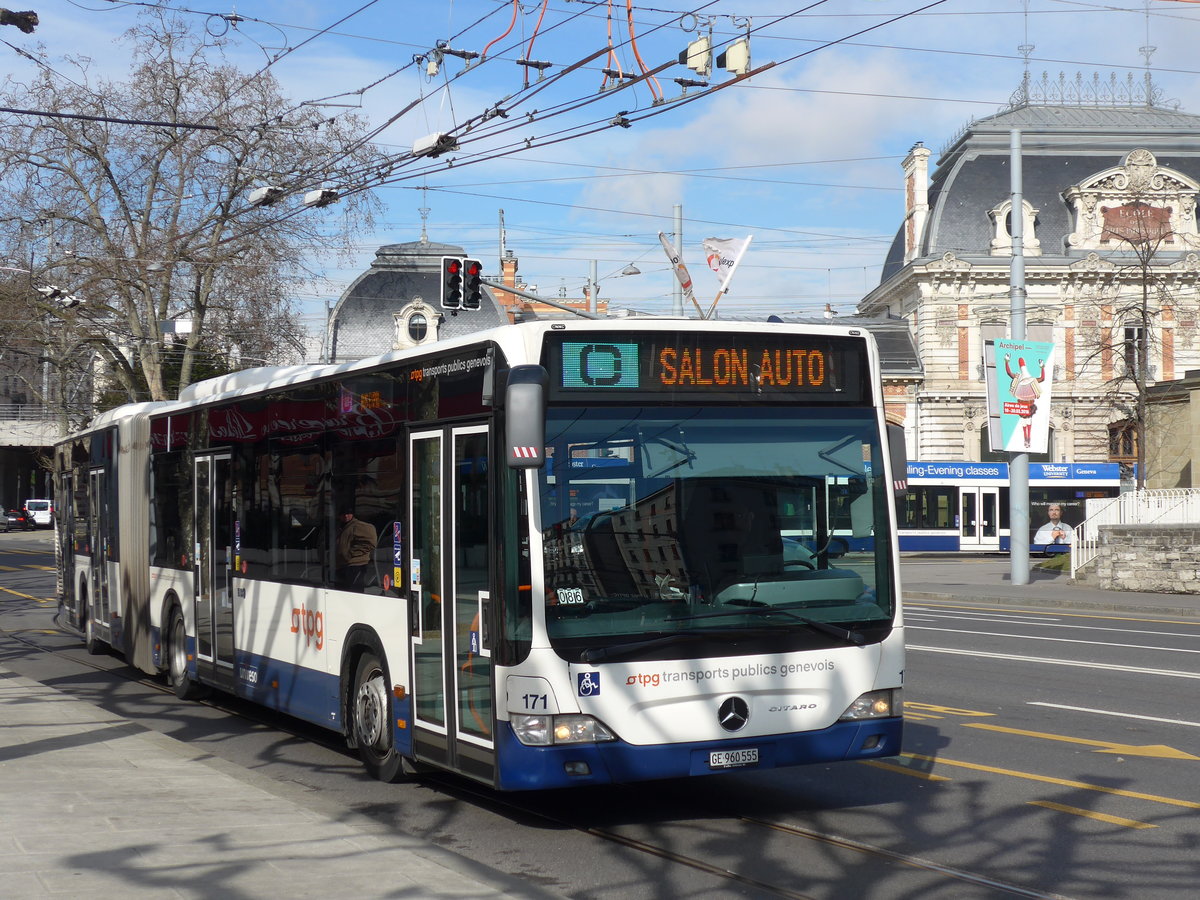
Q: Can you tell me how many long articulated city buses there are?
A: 1